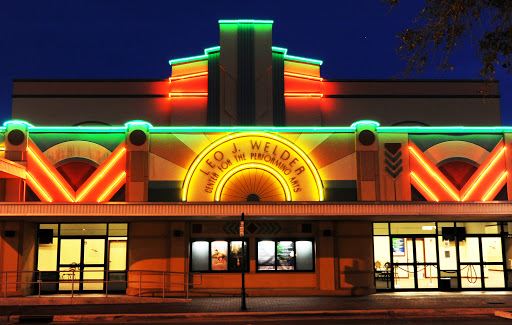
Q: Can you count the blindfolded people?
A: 0